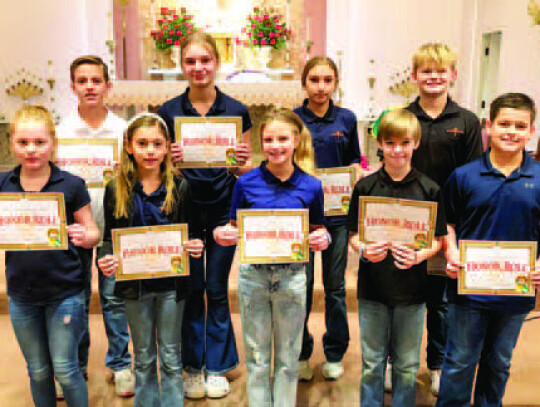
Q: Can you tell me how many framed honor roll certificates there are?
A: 8